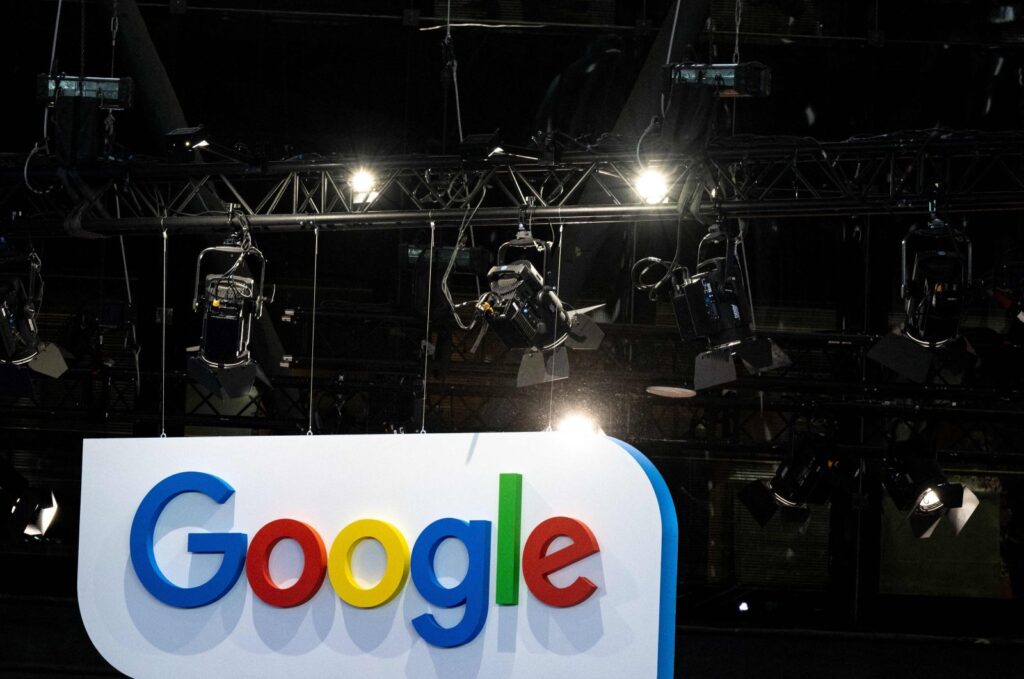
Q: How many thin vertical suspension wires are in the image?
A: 4